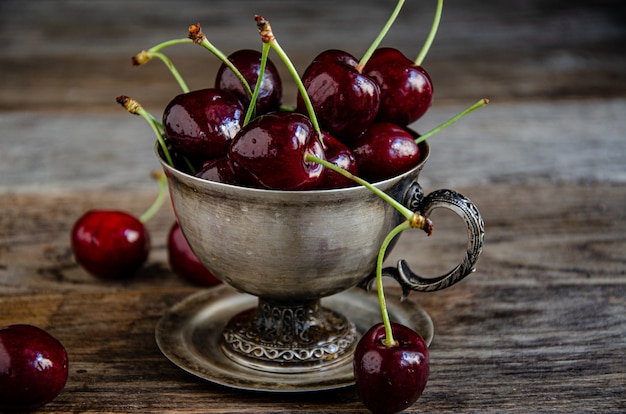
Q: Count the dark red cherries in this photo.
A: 12